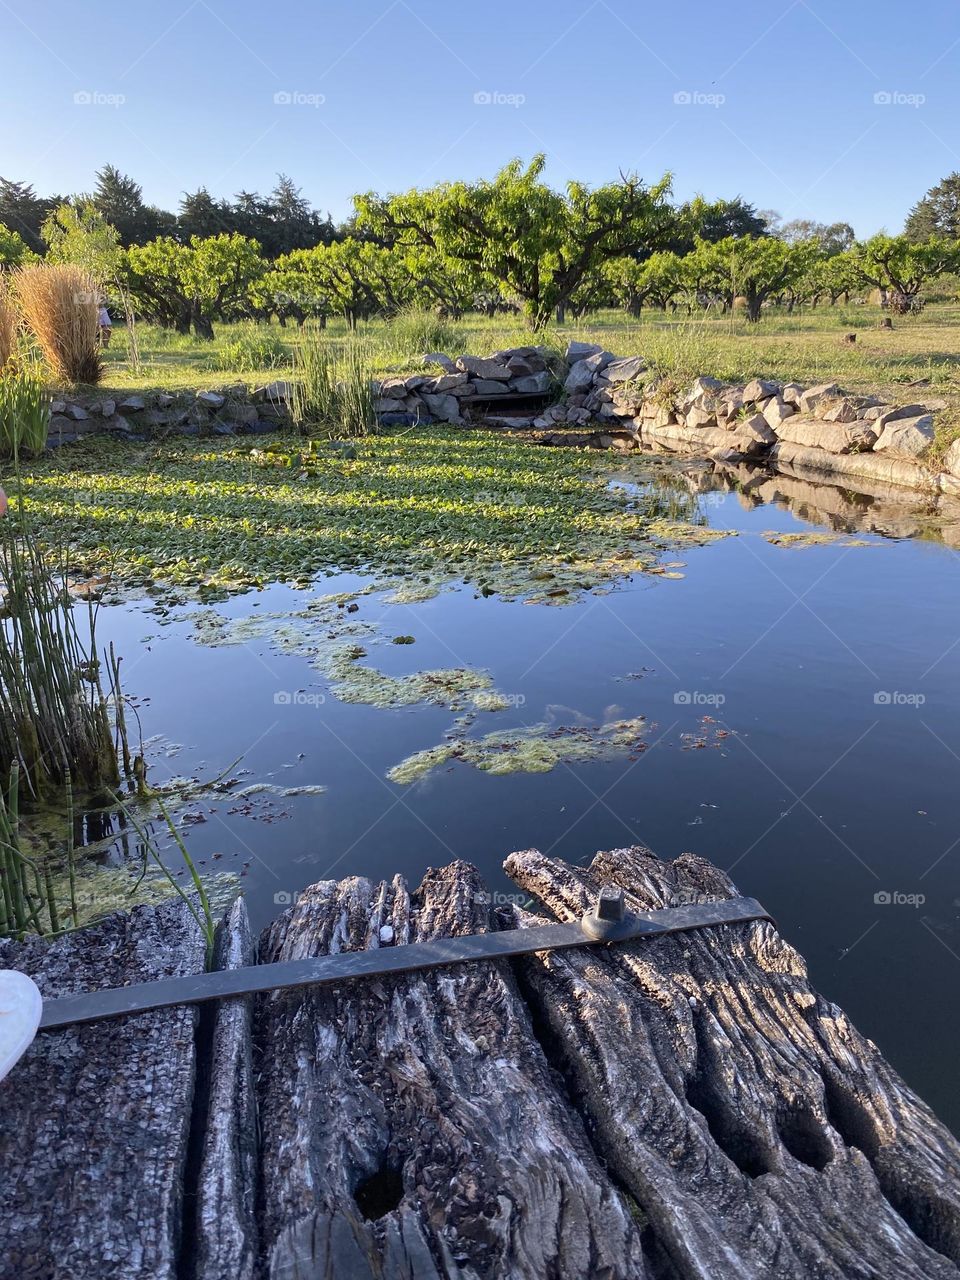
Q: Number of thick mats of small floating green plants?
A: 1